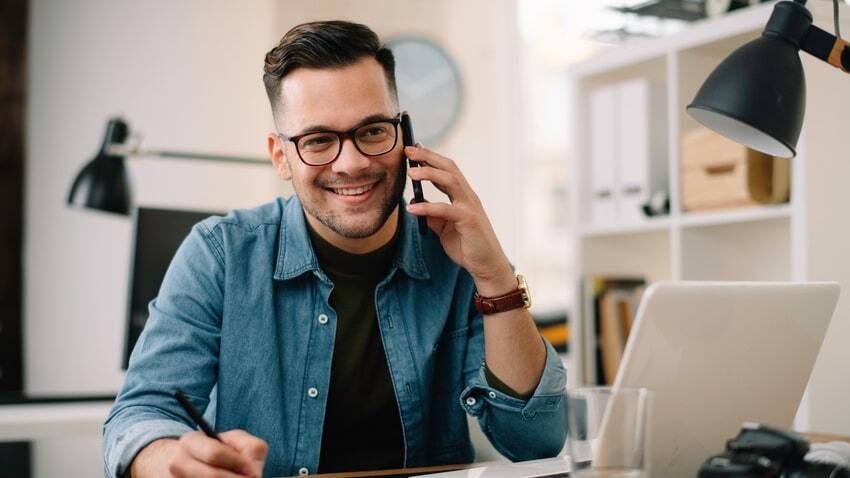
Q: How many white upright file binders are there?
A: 2